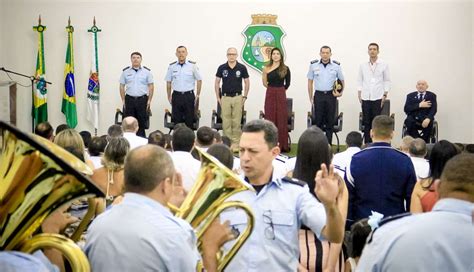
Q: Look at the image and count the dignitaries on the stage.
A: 7